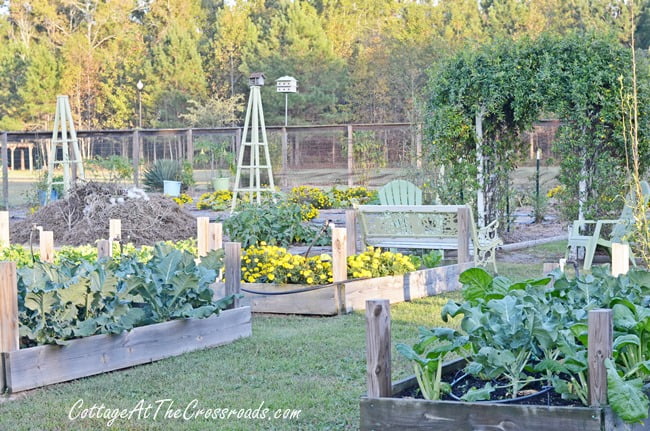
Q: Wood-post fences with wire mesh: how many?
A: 1